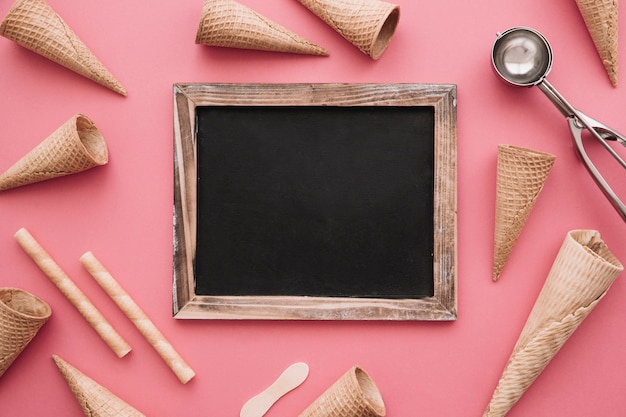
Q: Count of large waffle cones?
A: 1